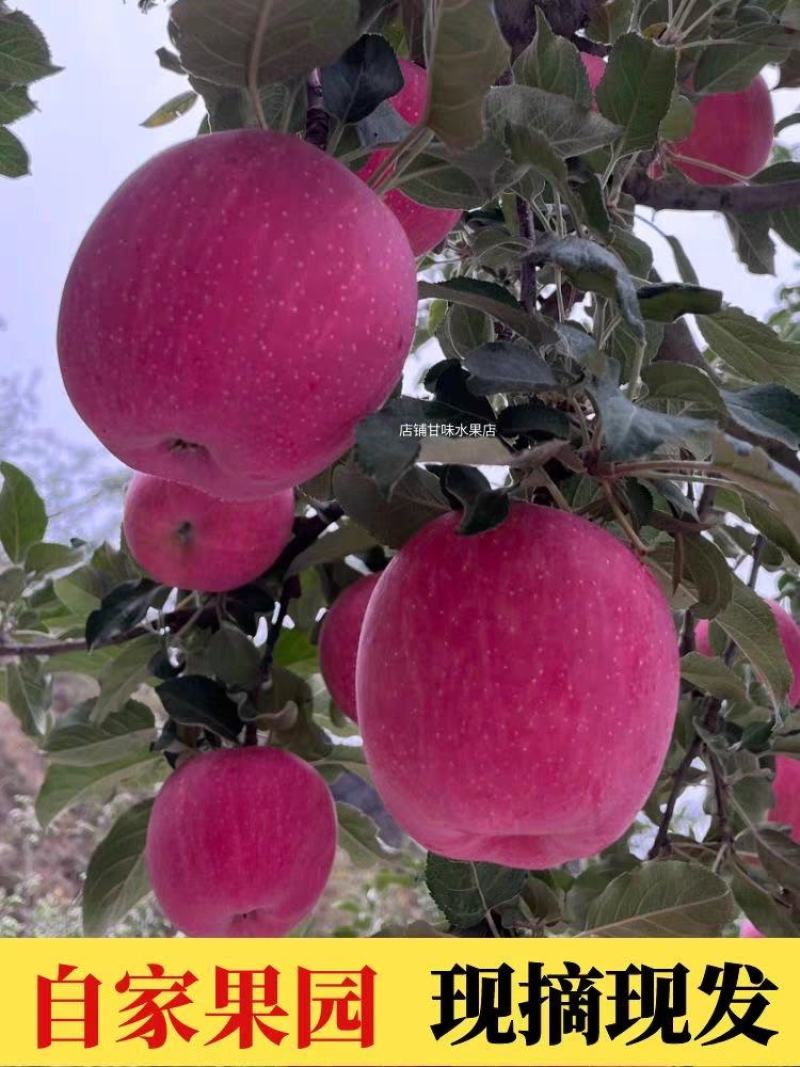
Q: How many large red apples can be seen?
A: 2